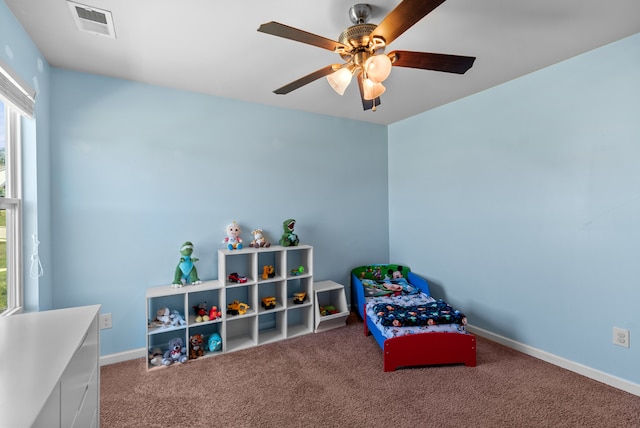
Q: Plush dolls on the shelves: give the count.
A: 12